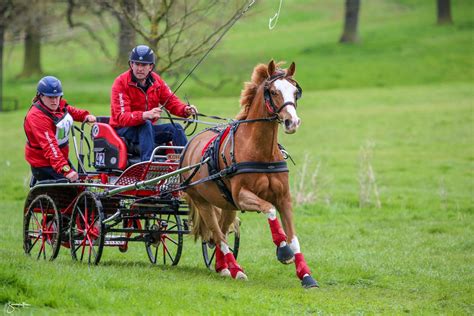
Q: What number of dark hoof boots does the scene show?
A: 2